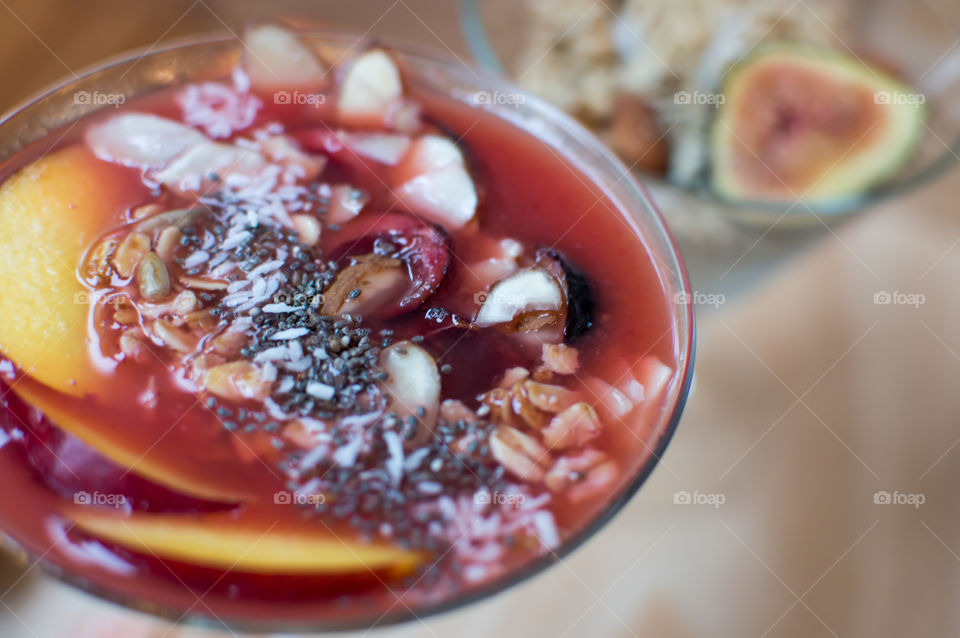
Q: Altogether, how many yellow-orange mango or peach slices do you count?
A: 3